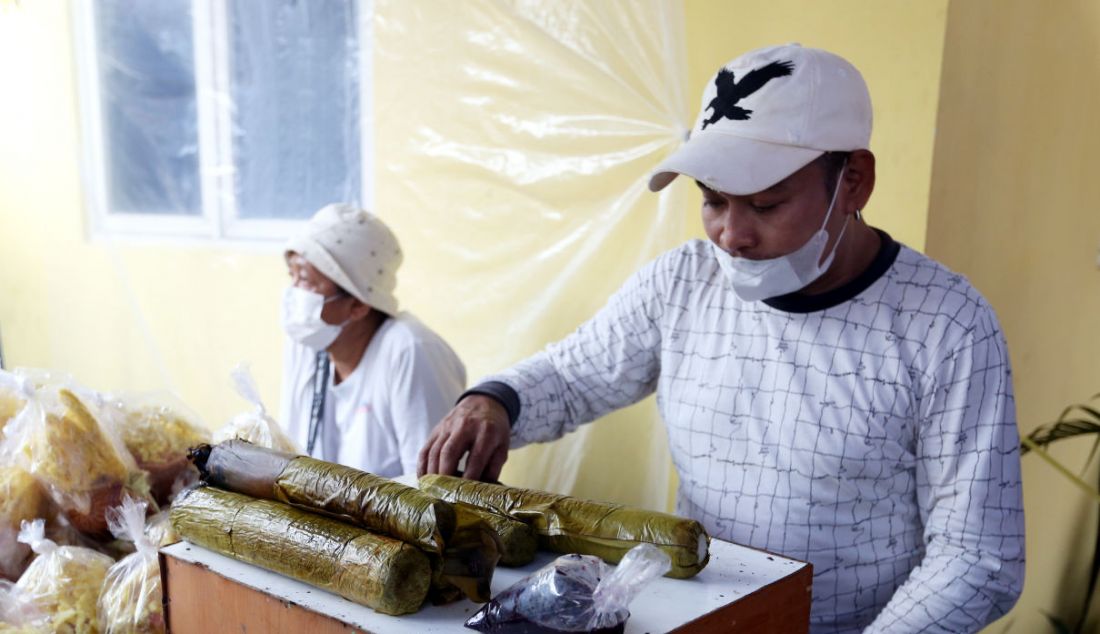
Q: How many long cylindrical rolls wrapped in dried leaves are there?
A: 4